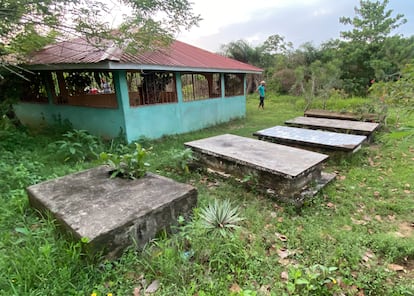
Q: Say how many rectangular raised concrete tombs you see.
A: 5